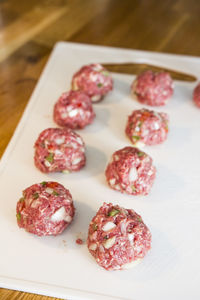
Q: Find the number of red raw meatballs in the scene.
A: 9